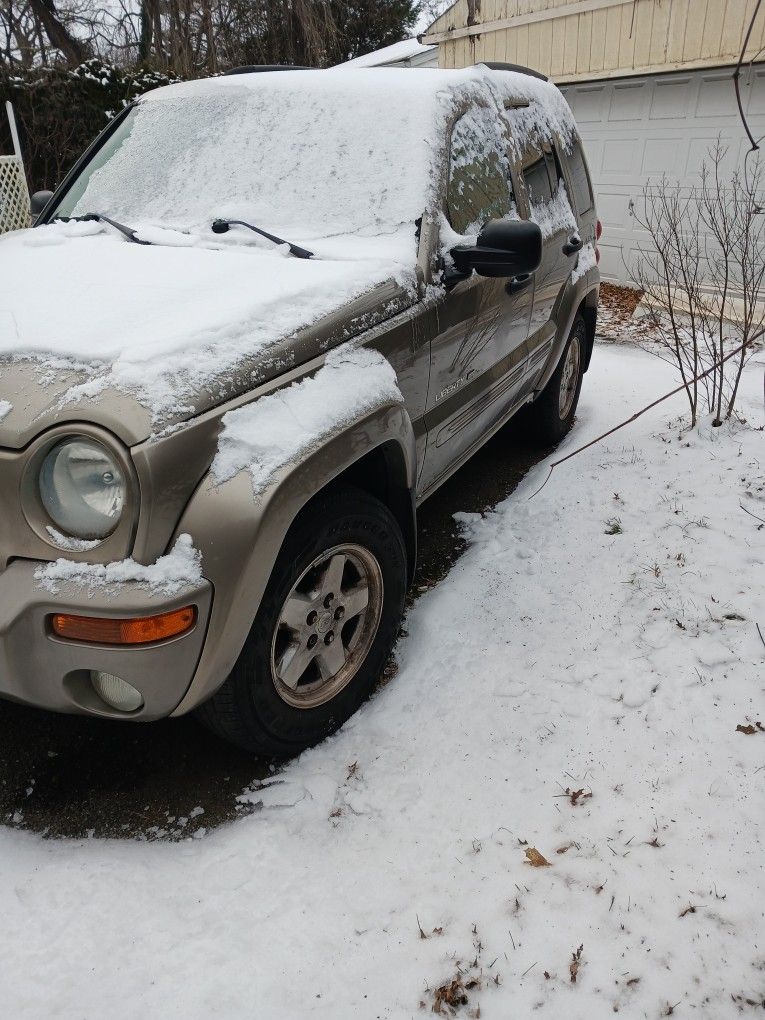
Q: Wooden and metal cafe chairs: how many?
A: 0